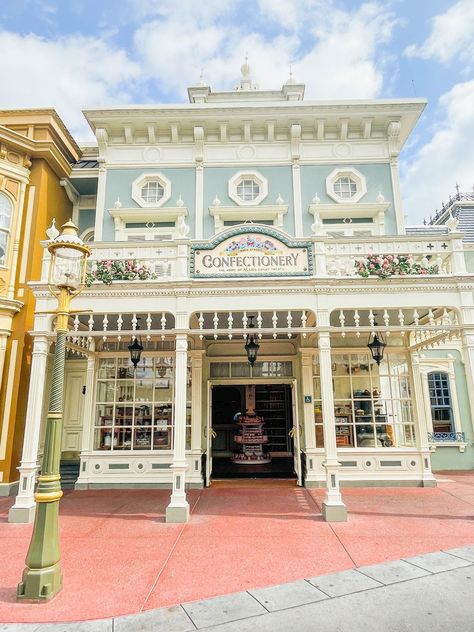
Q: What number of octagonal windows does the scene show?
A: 3